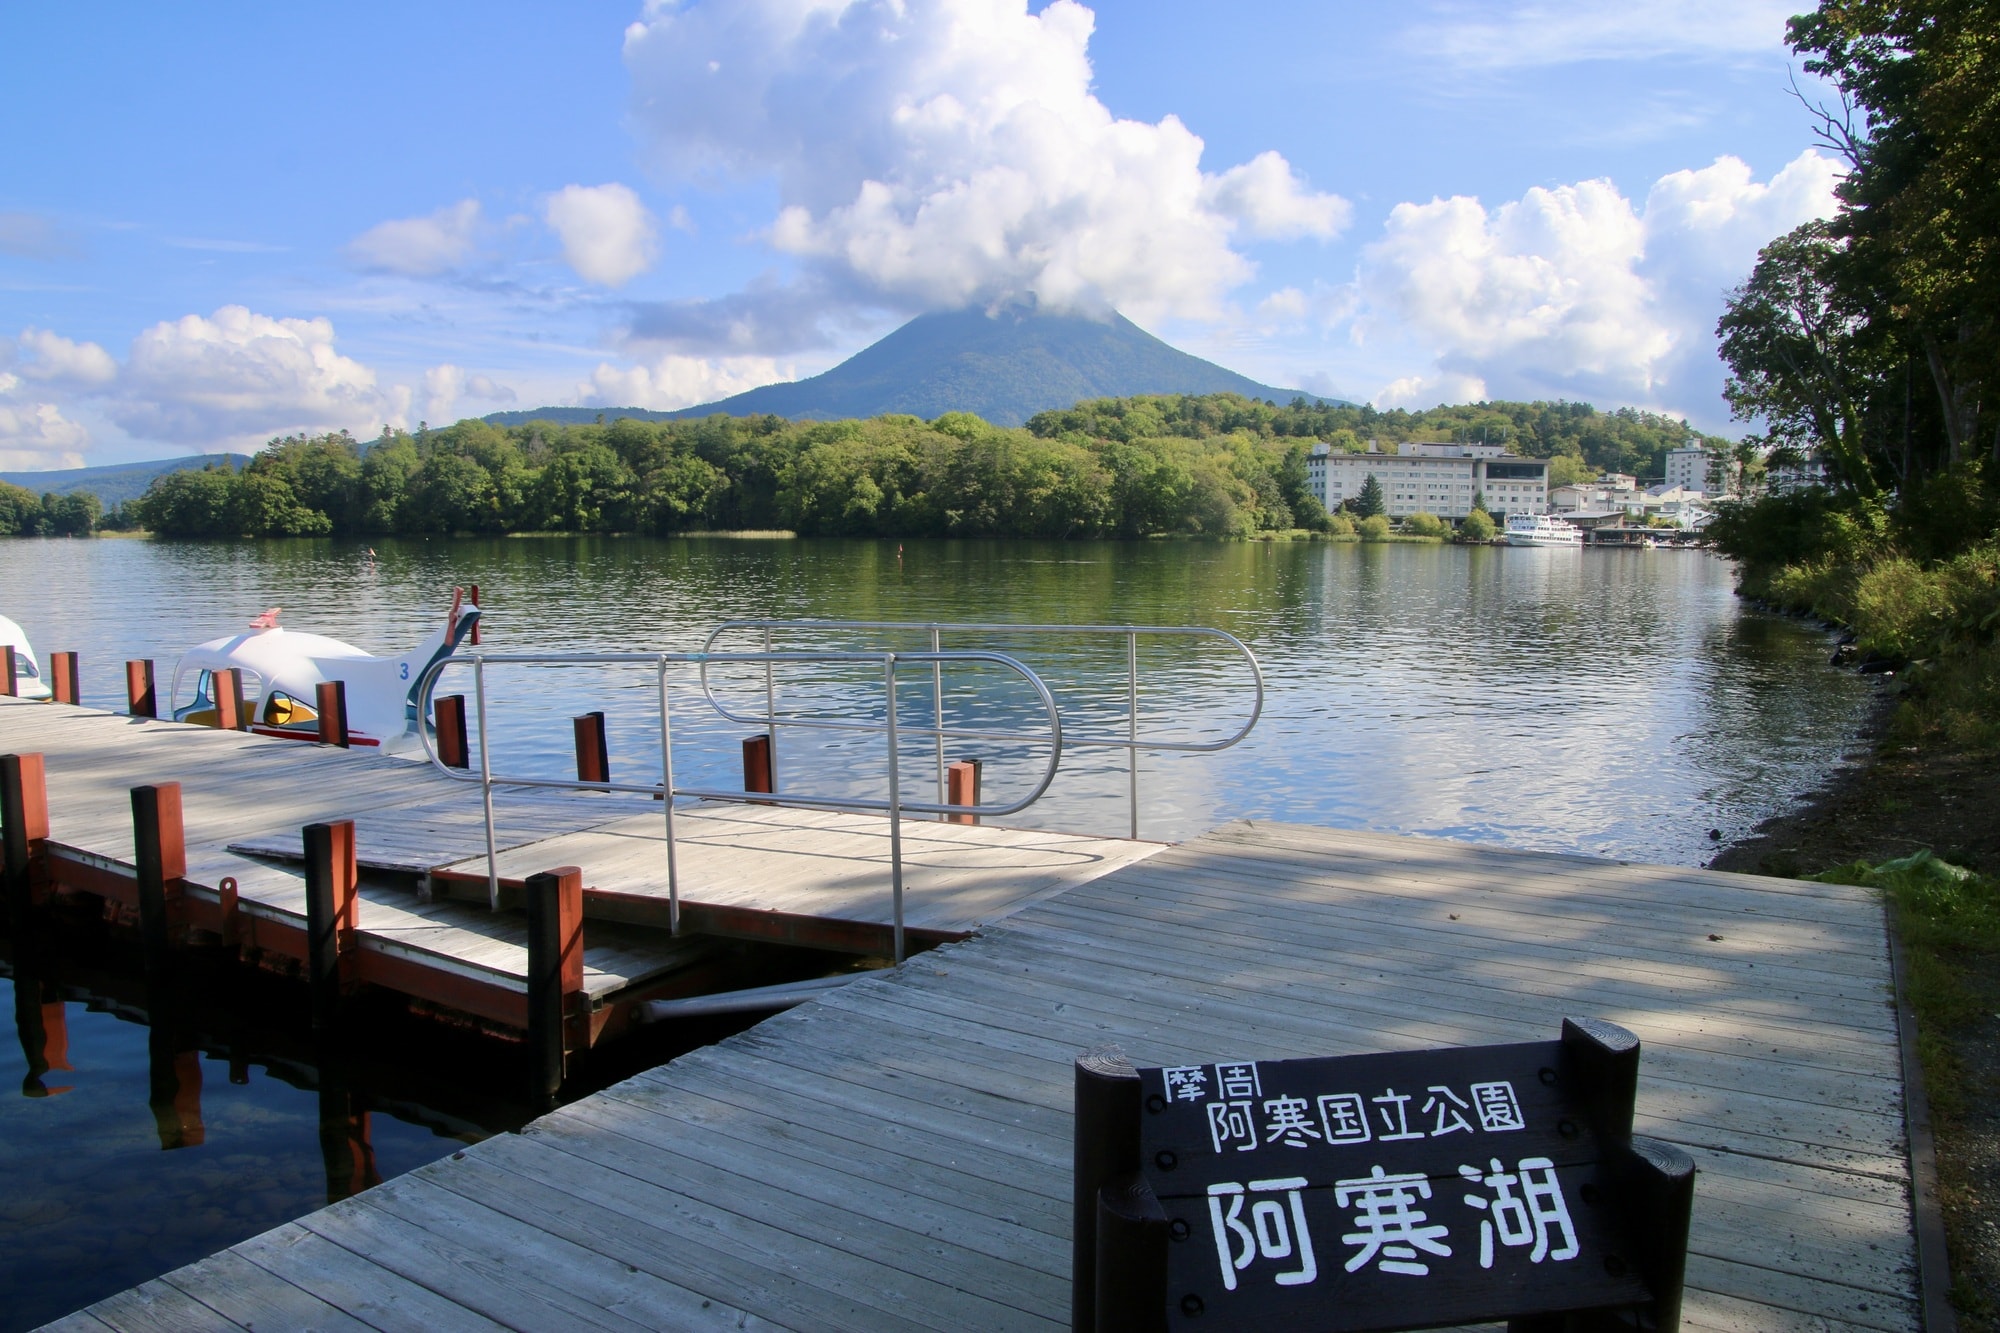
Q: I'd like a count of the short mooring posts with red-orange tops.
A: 13